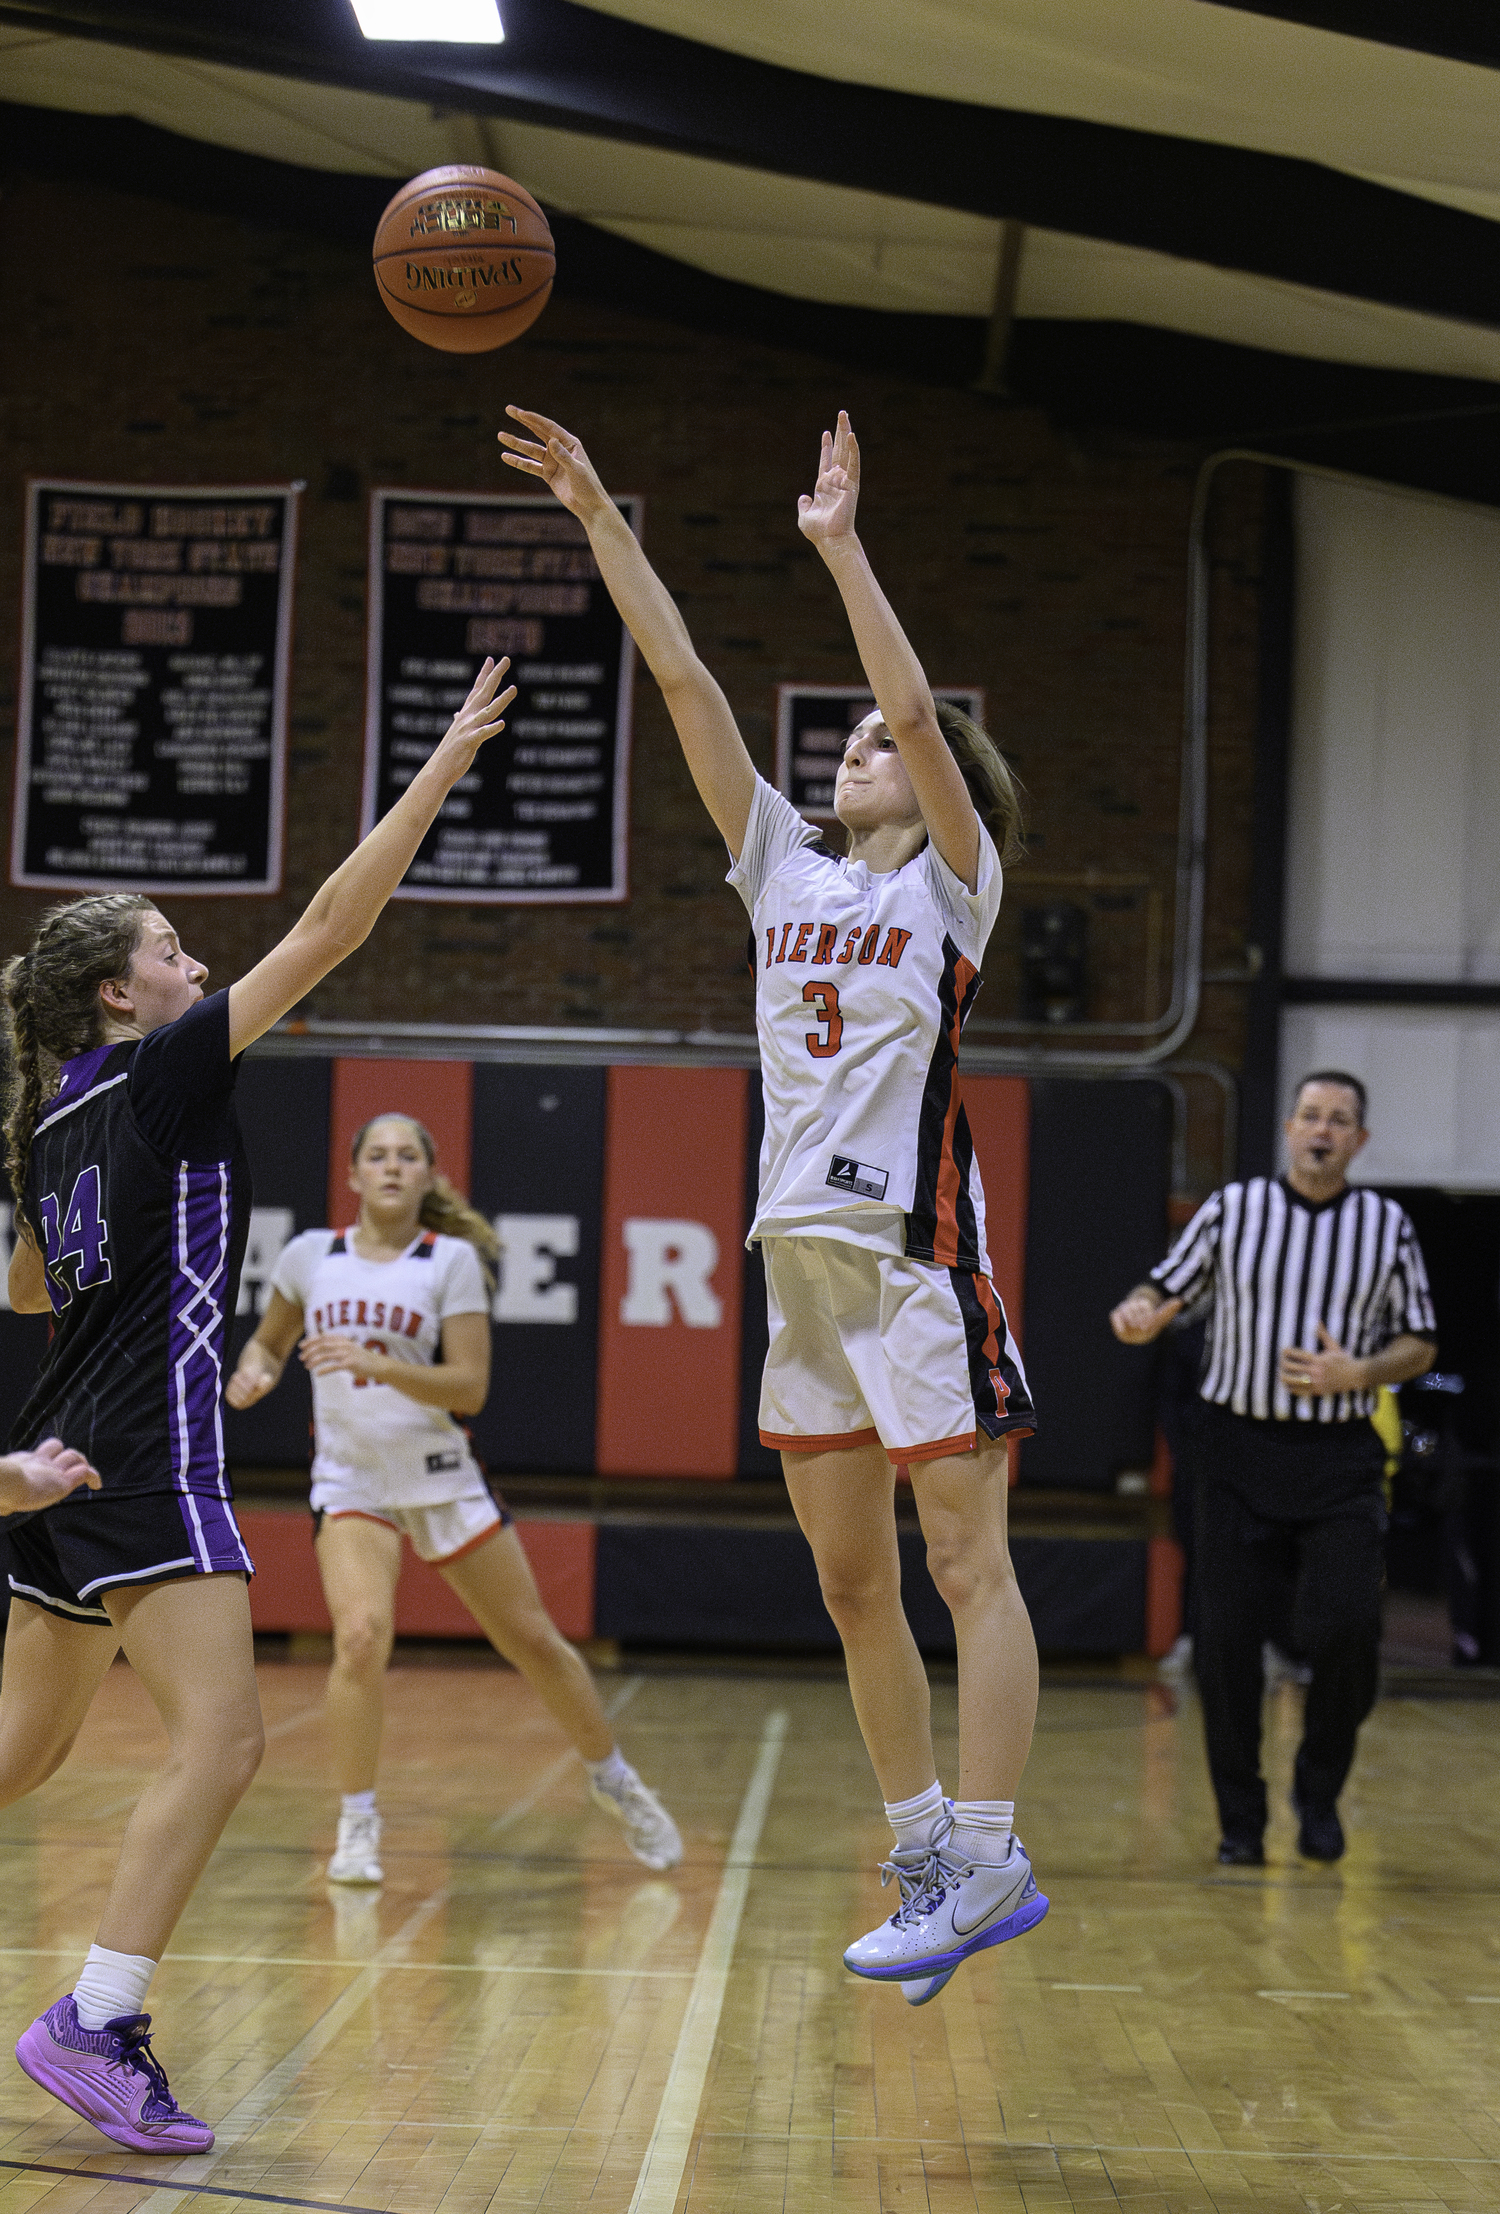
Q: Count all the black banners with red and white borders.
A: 3